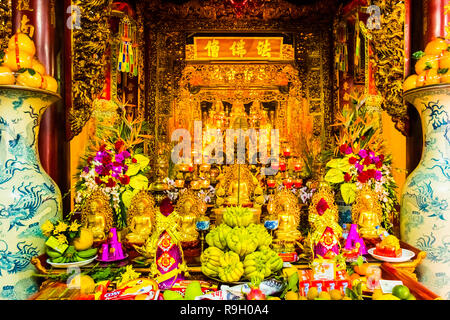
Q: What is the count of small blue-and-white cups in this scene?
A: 2